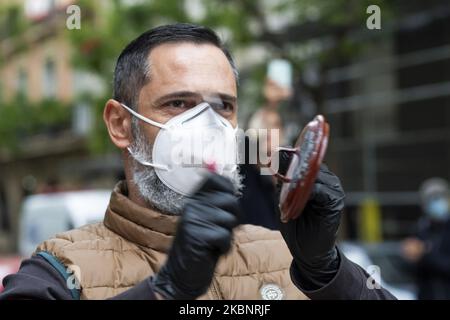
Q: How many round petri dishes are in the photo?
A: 0